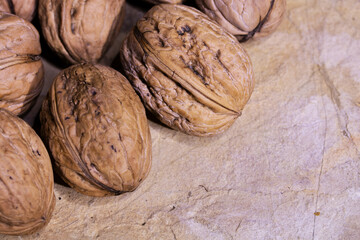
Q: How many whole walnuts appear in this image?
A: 2